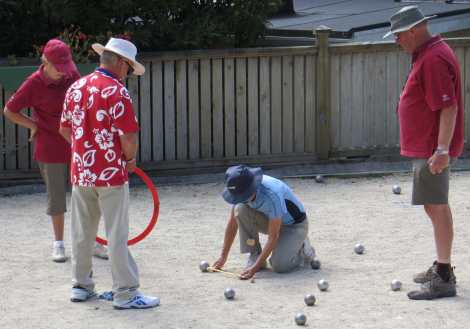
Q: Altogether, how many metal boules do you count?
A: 10